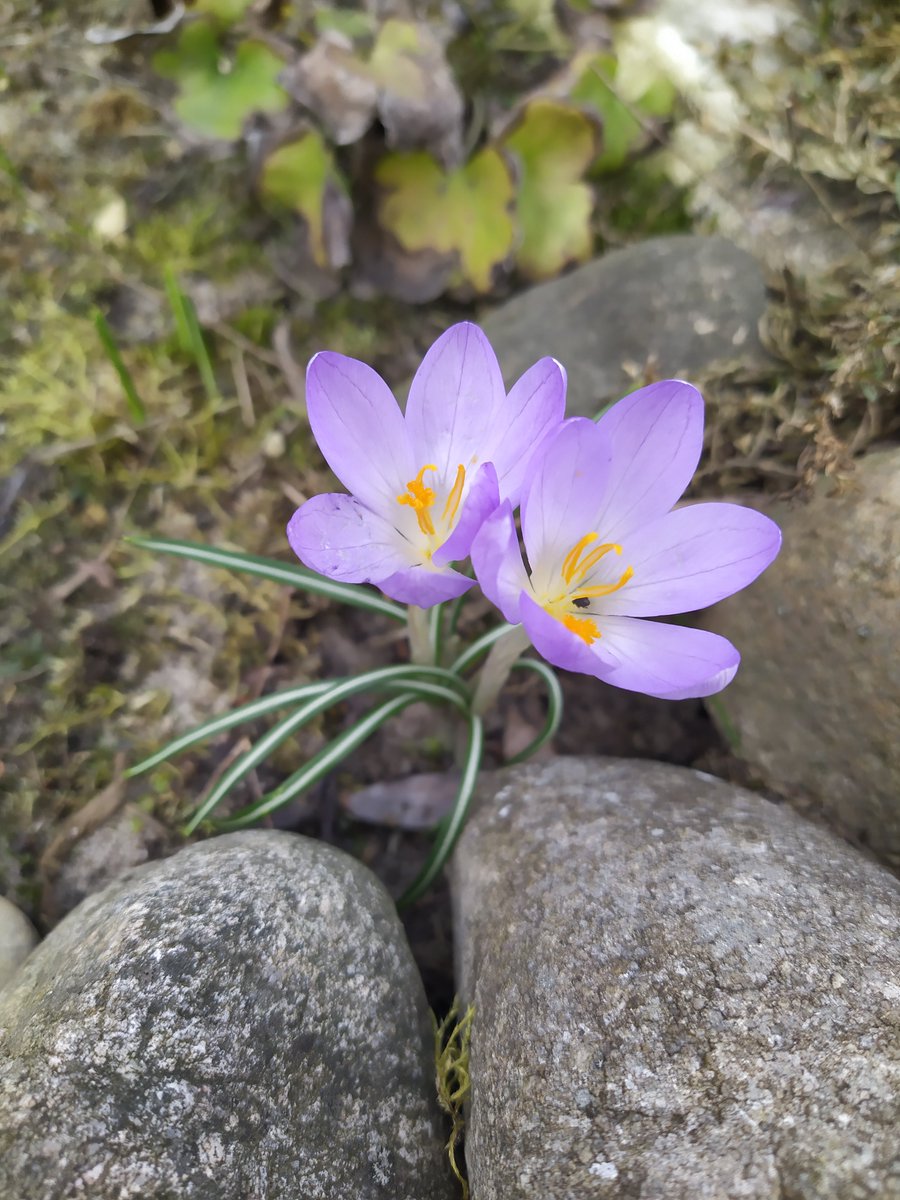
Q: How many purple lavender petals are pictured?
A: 12